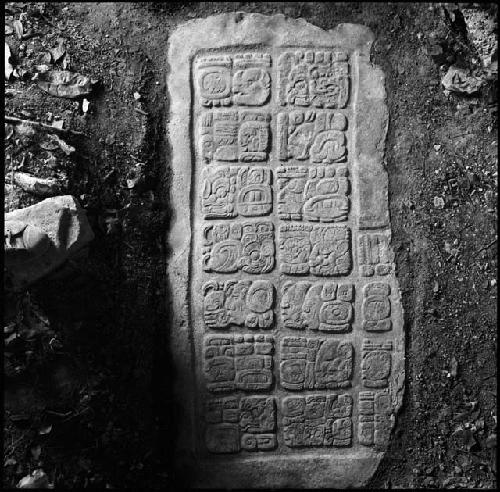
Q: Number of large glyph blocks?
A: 14